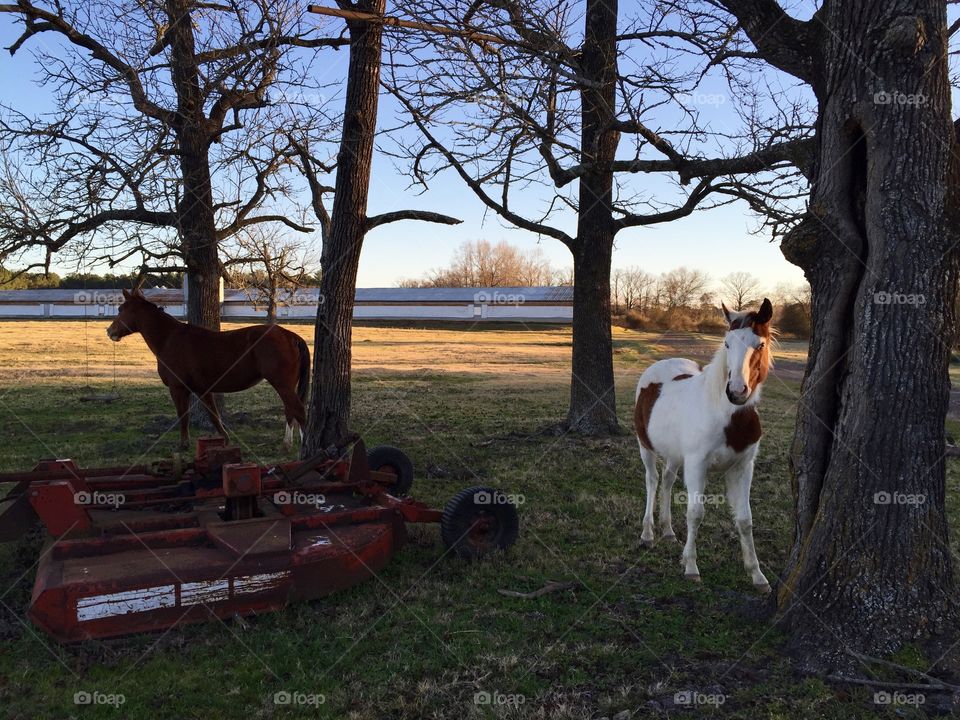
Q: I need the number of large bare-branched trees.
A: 4